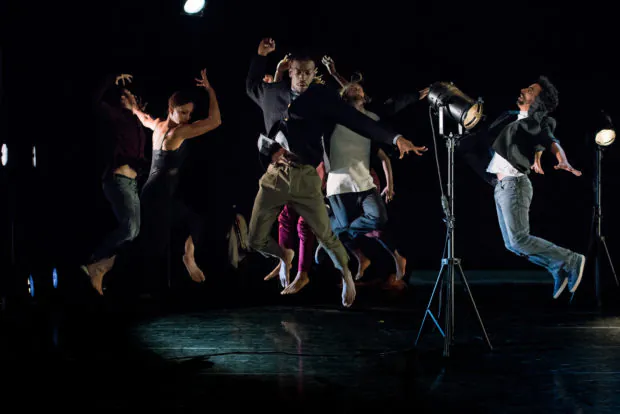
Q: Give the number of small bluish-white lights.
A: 4